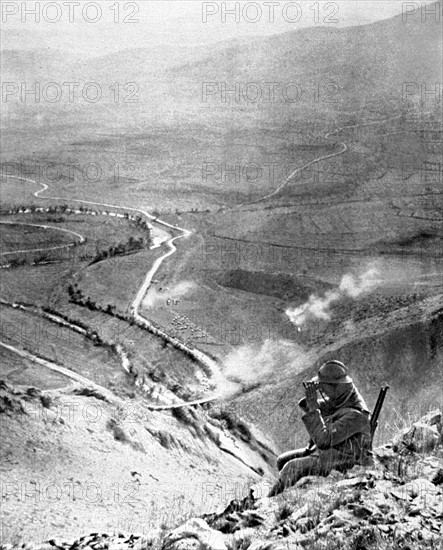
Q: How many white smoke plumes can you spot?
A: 3